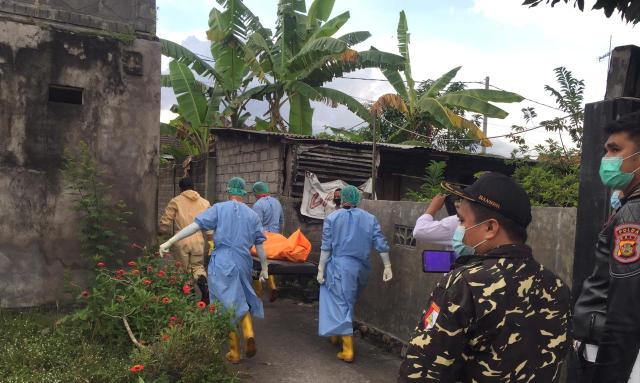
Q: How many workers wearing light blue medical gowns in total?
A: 3